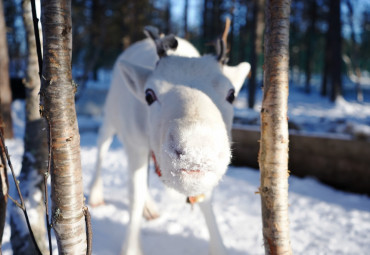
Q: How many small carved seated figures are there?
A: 0